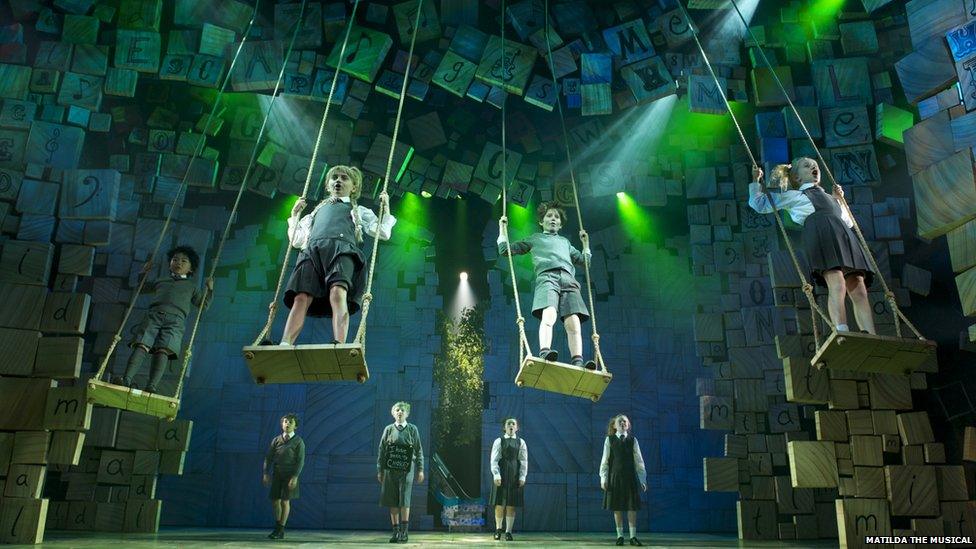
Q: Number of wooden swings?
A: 4